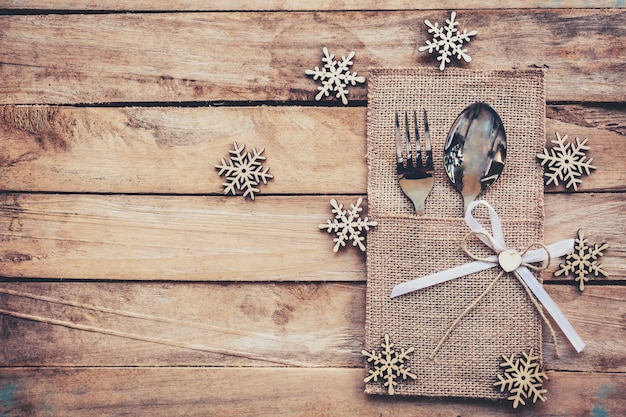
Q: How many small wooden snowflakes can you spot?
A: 8